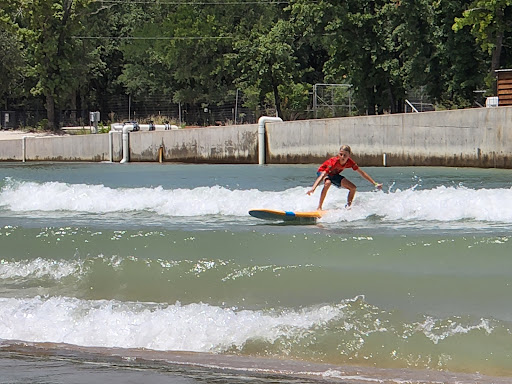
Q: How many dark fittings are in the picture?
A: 3